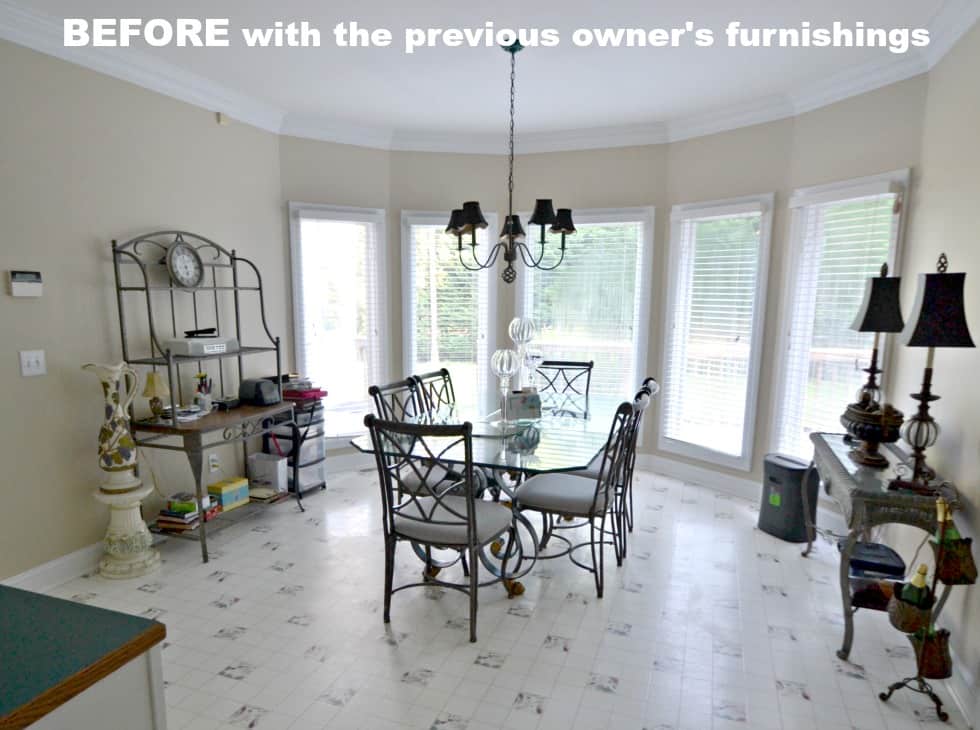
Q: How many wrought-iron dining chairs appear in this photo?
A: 6